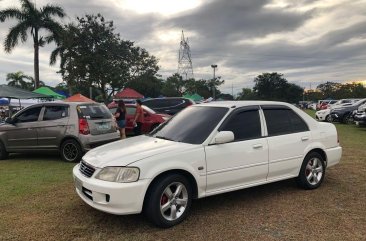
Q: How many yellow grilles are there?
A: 0